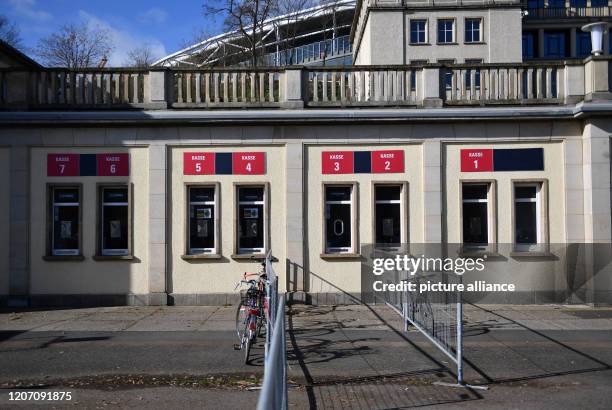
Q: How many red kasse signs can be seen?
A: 7